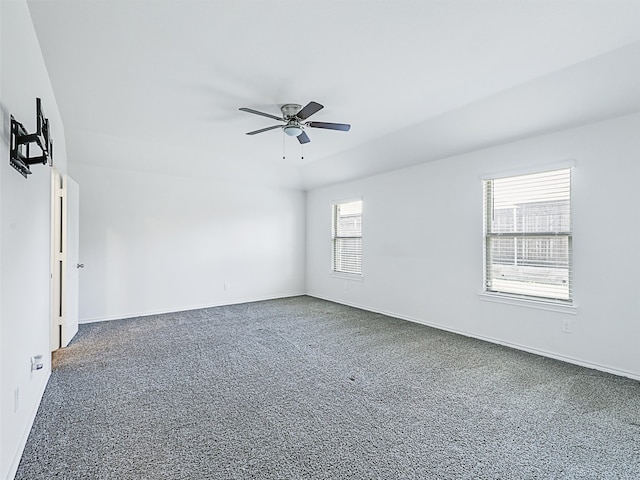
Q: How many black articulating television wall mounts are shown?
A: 1